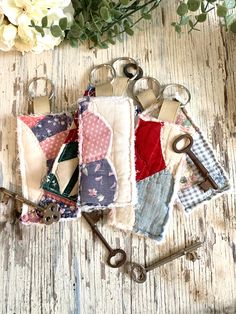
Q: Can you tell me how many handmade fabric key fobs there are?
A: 5